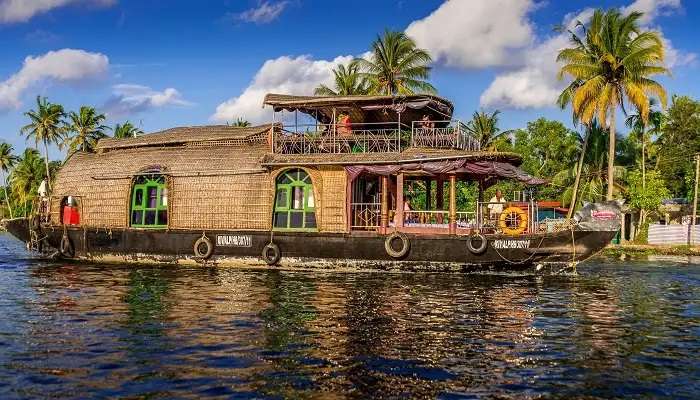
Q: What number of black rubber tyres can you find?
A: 5